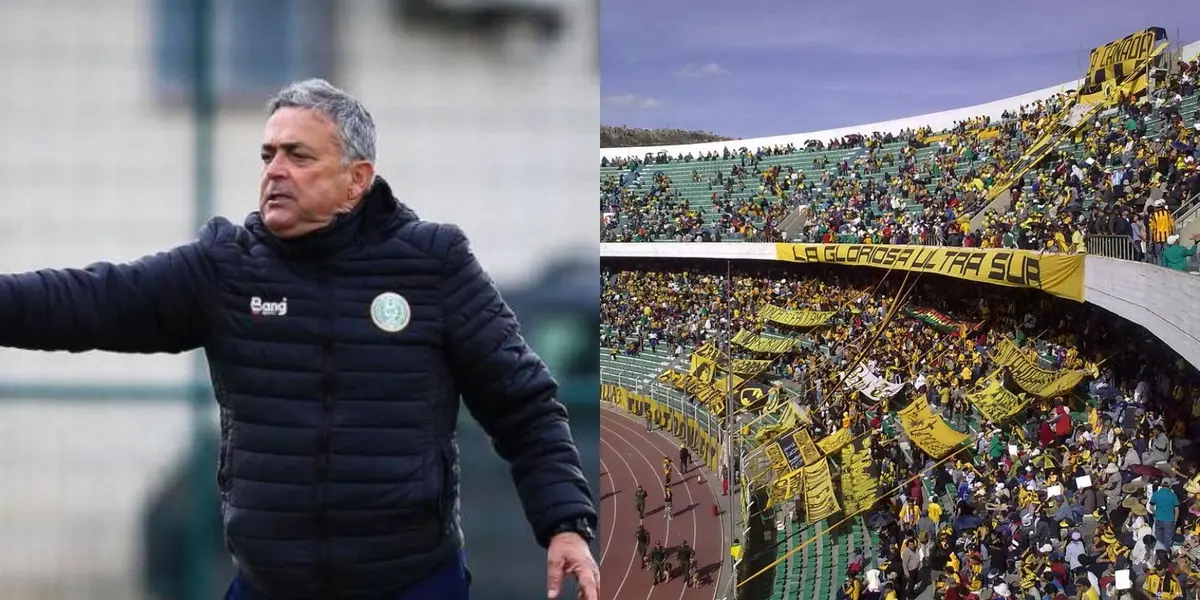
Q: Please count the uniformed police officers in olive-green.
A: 4